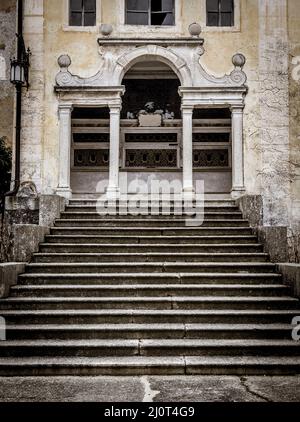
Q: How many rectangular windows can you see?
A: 3